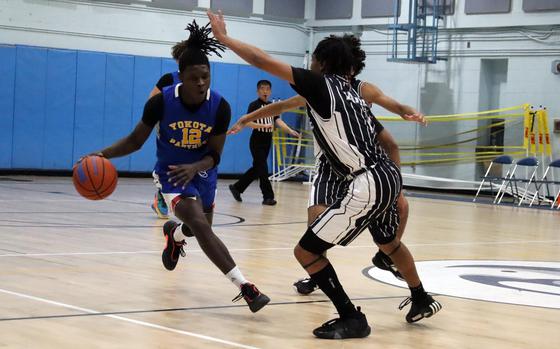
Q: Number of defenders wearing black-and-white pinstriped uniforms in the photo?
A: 2